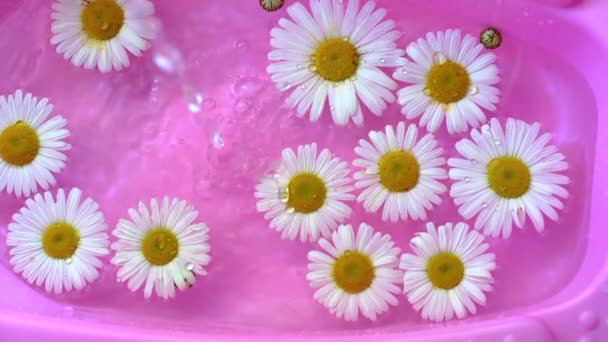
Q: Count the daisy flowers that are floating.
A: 11